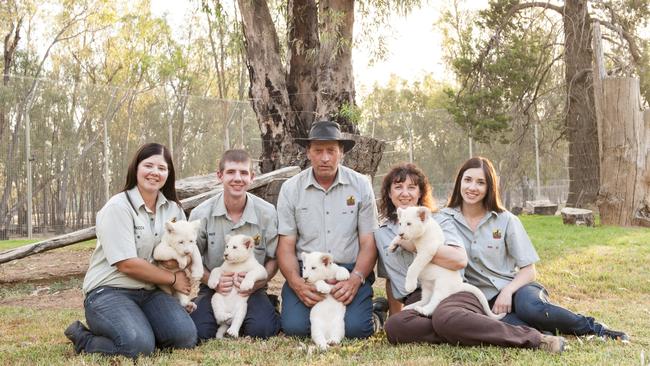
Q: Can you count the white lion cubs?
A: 4